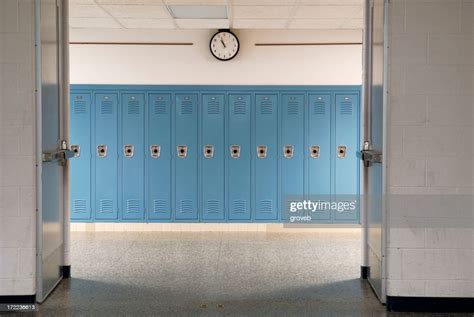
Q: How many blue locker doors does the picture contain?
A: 11